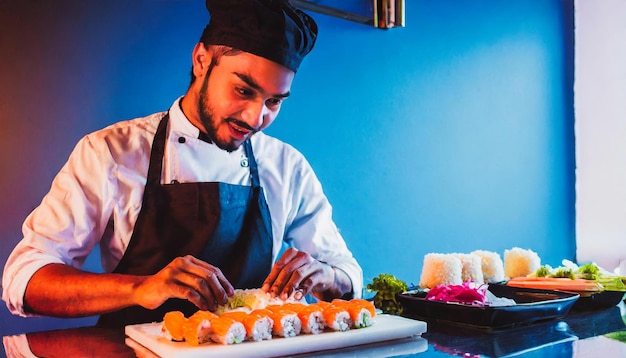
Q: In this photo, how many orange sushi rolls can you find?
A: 8